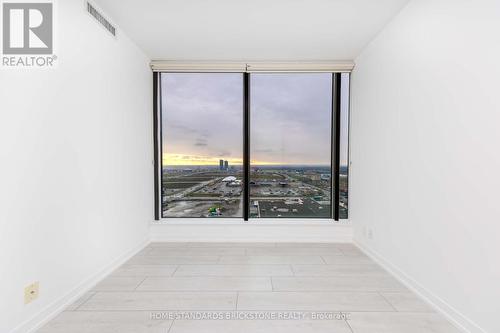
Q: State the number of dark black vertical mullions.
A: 3